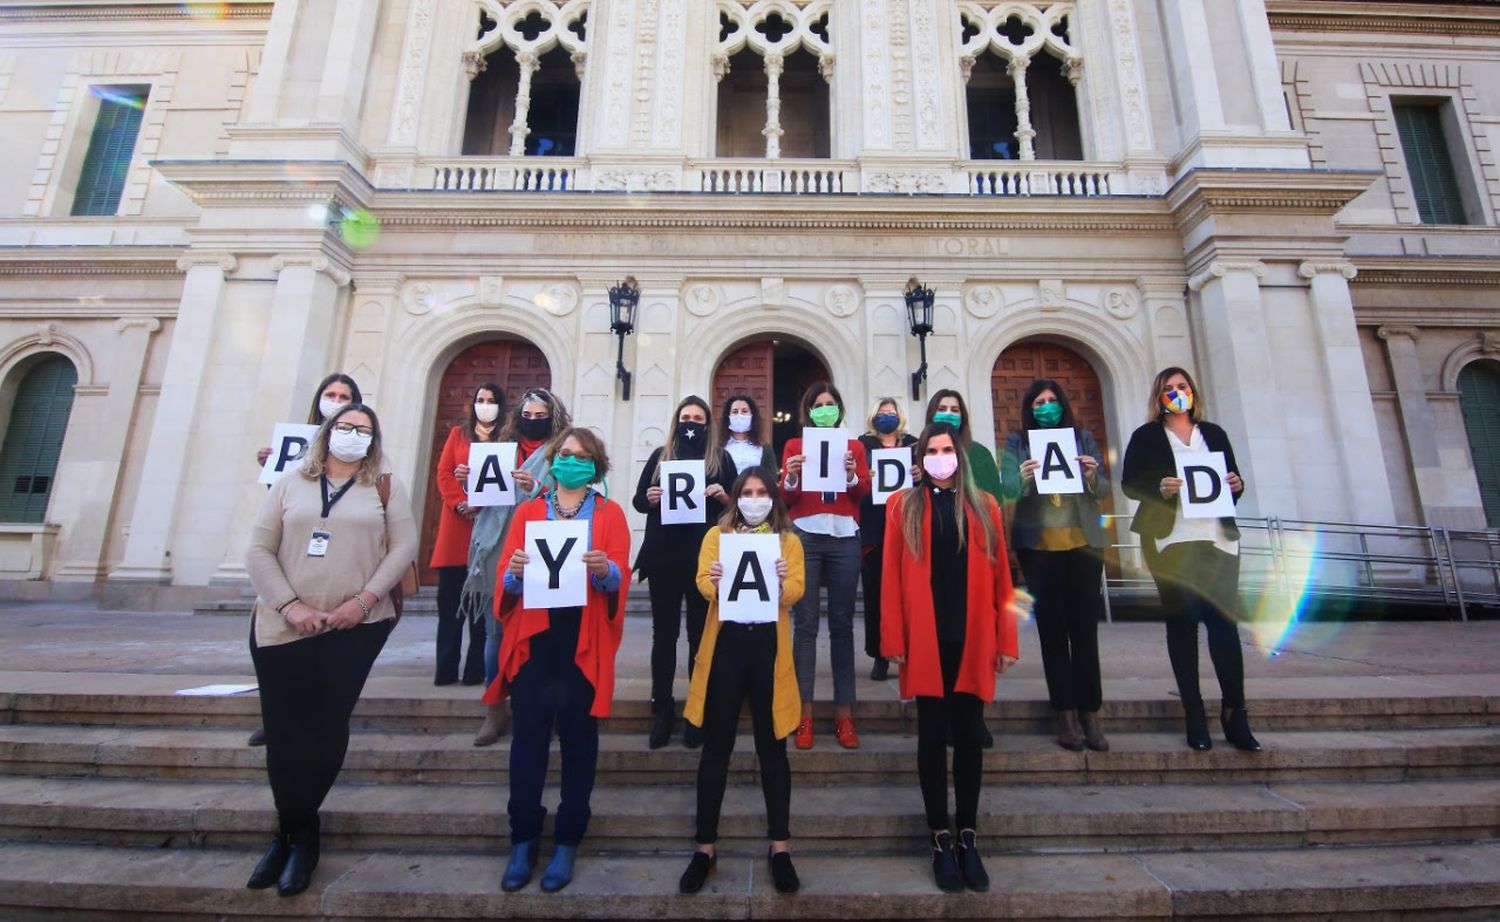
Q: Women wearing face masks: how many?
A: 14